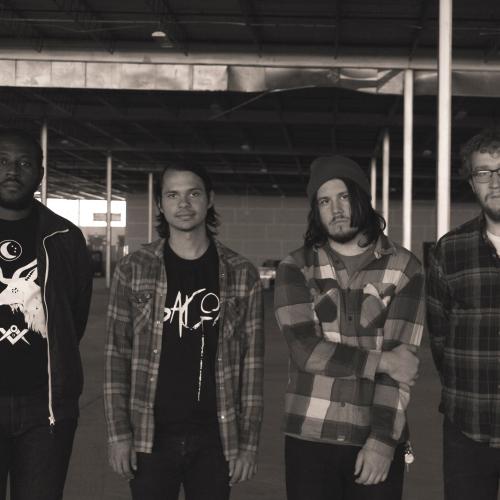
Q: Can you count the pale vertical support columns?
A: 7